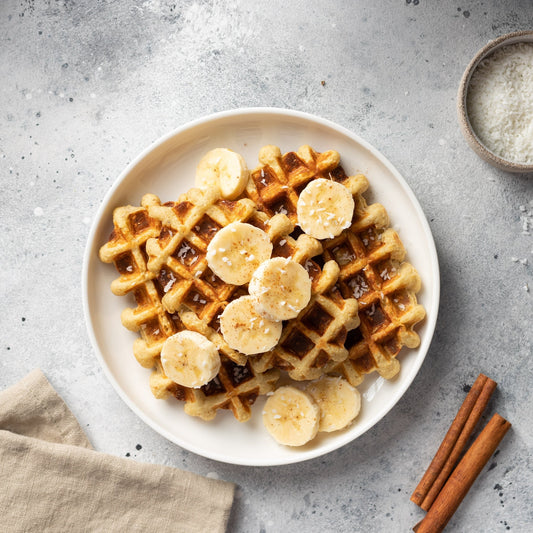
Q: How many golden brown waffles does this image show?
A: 3